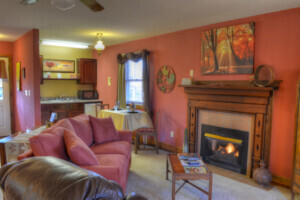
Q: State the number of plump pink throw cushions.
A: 2